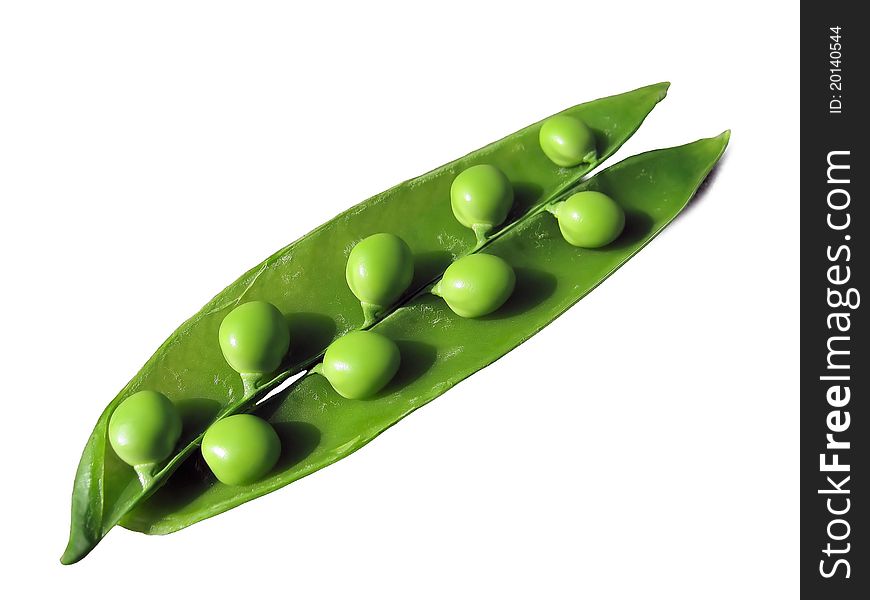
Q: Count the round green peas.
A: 9